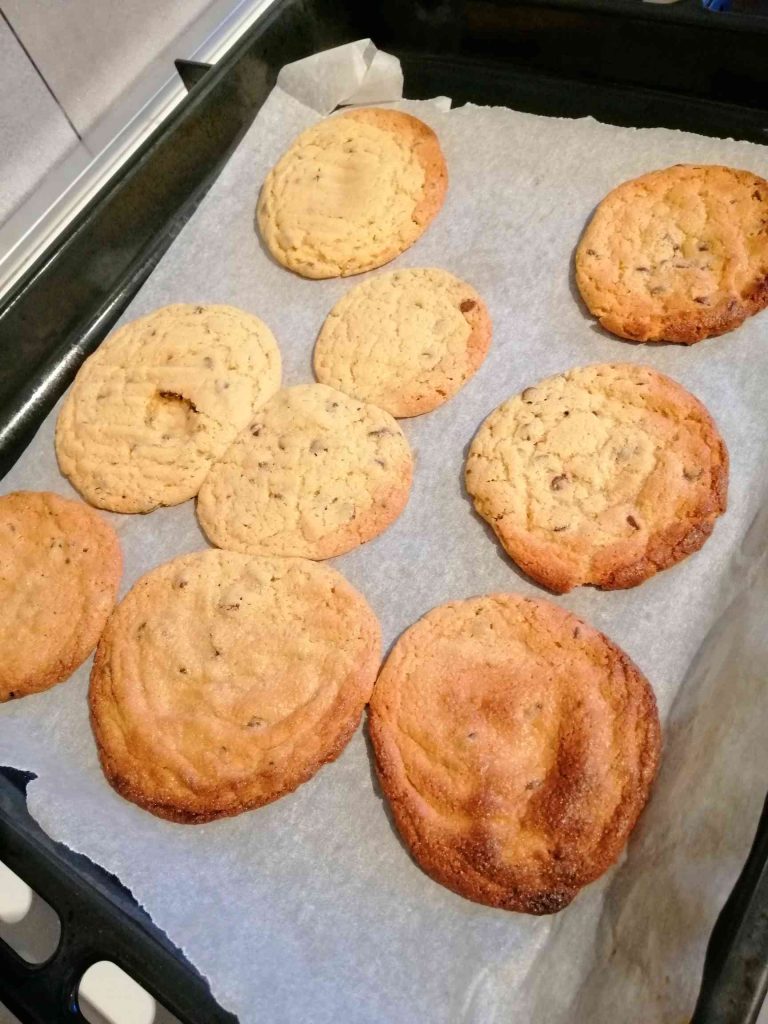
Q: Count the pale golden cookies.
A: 4